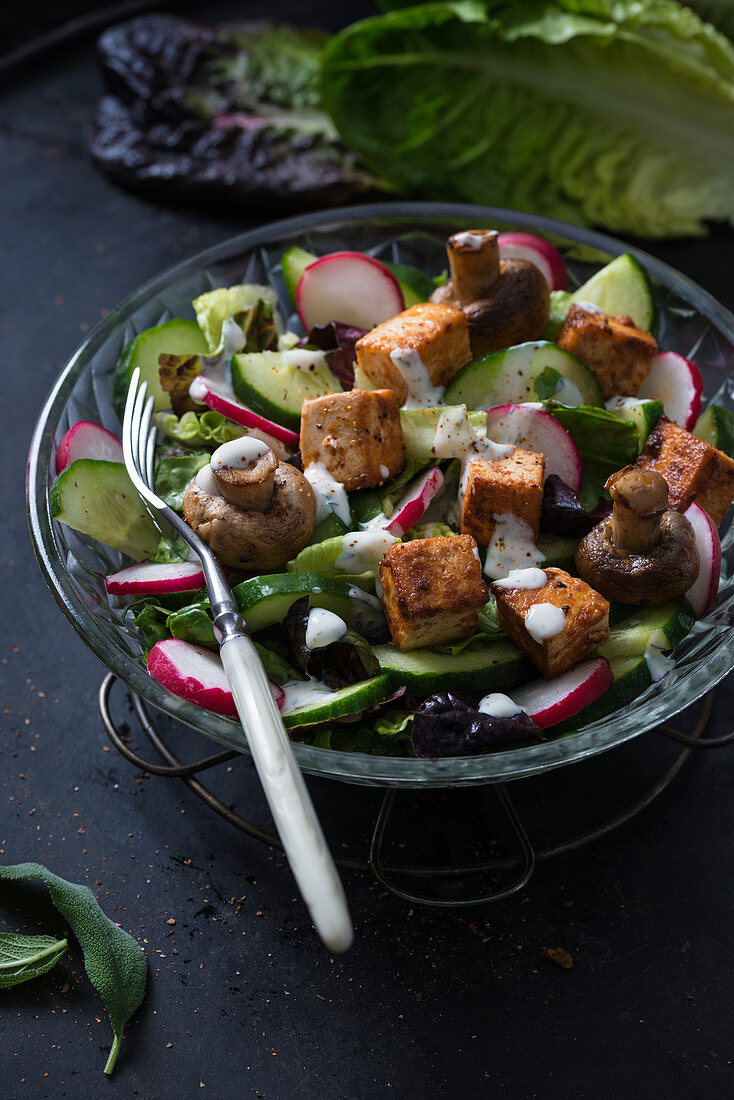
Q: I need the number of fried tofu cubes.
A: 7